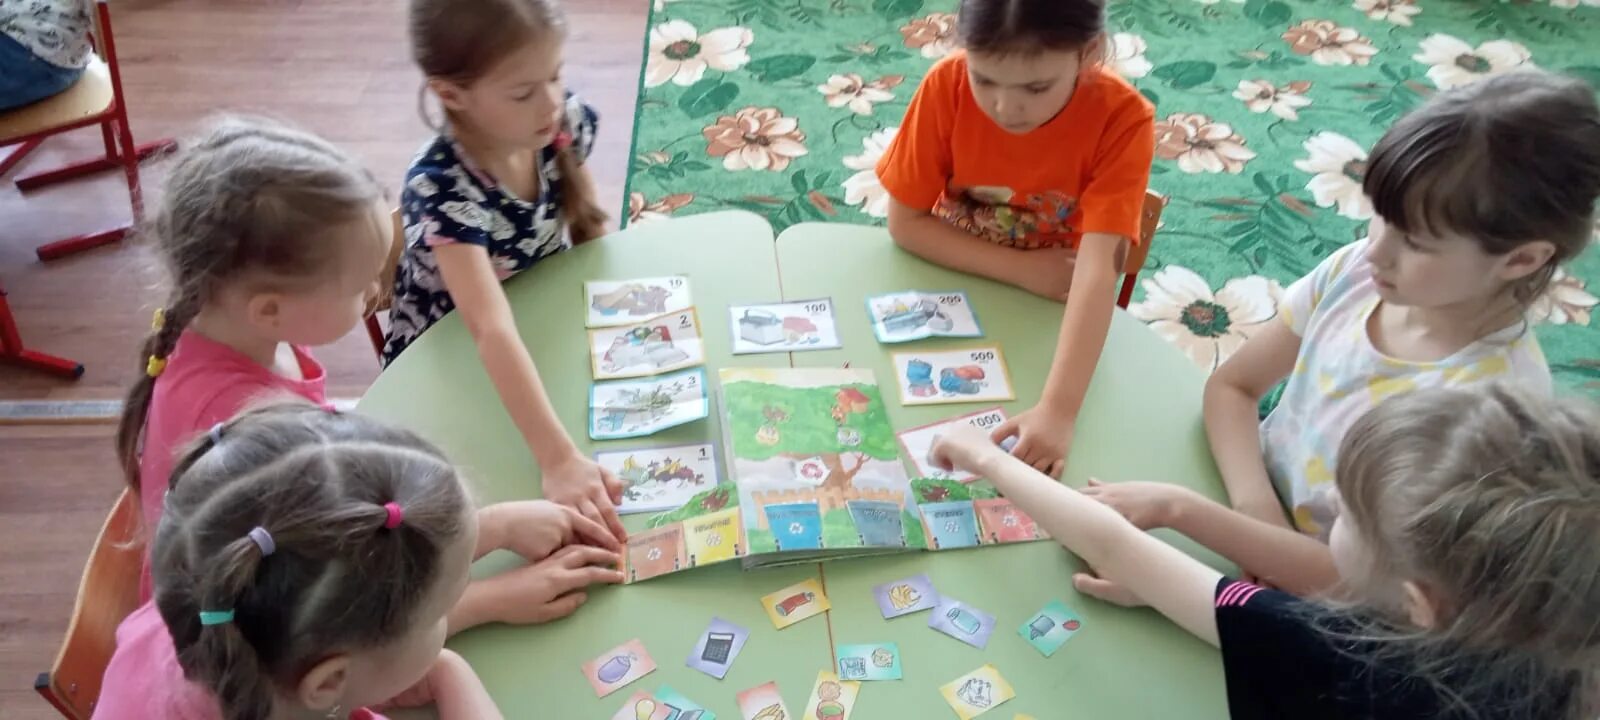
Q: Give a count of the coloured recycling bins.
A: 6